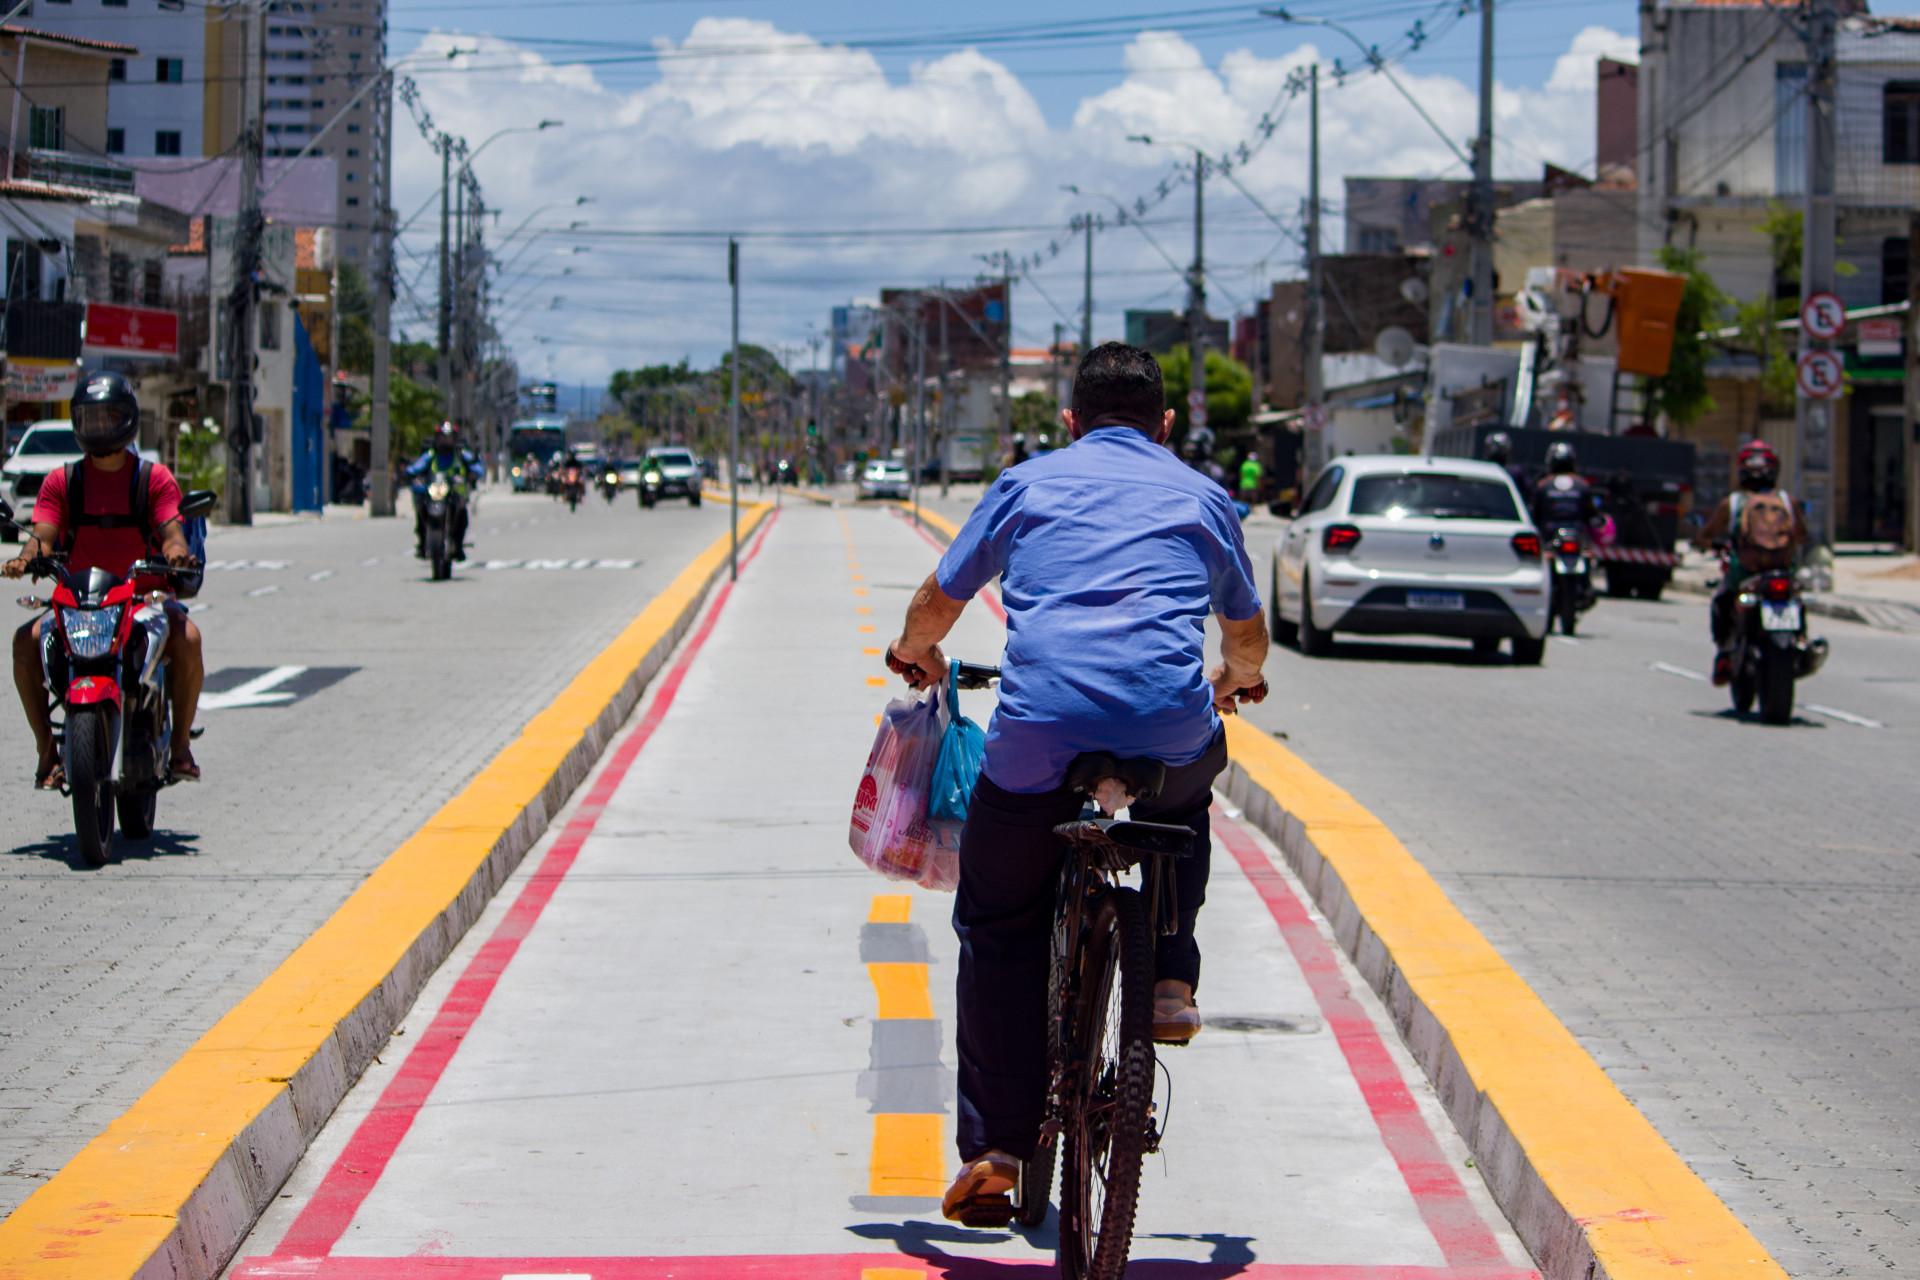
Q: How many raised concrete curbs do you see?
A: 2